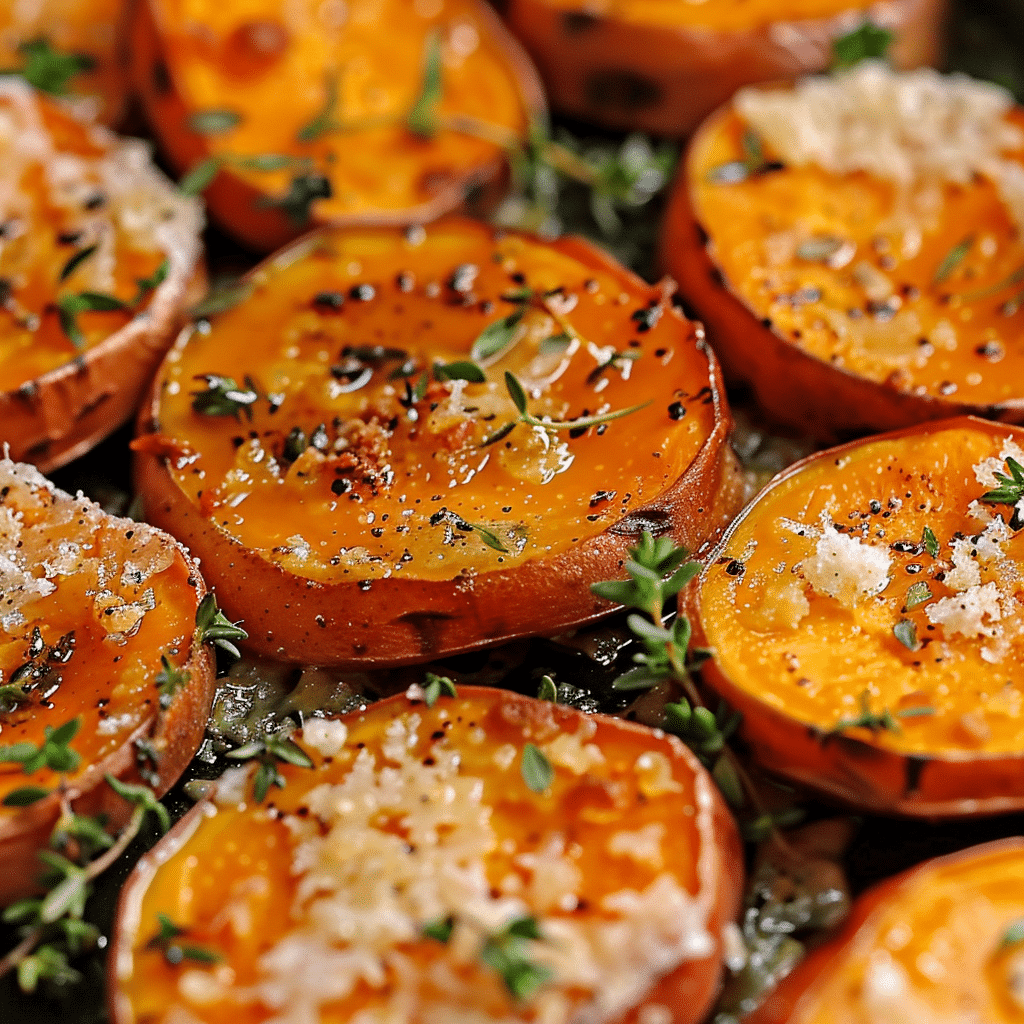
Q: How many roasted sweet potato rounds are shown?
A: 10